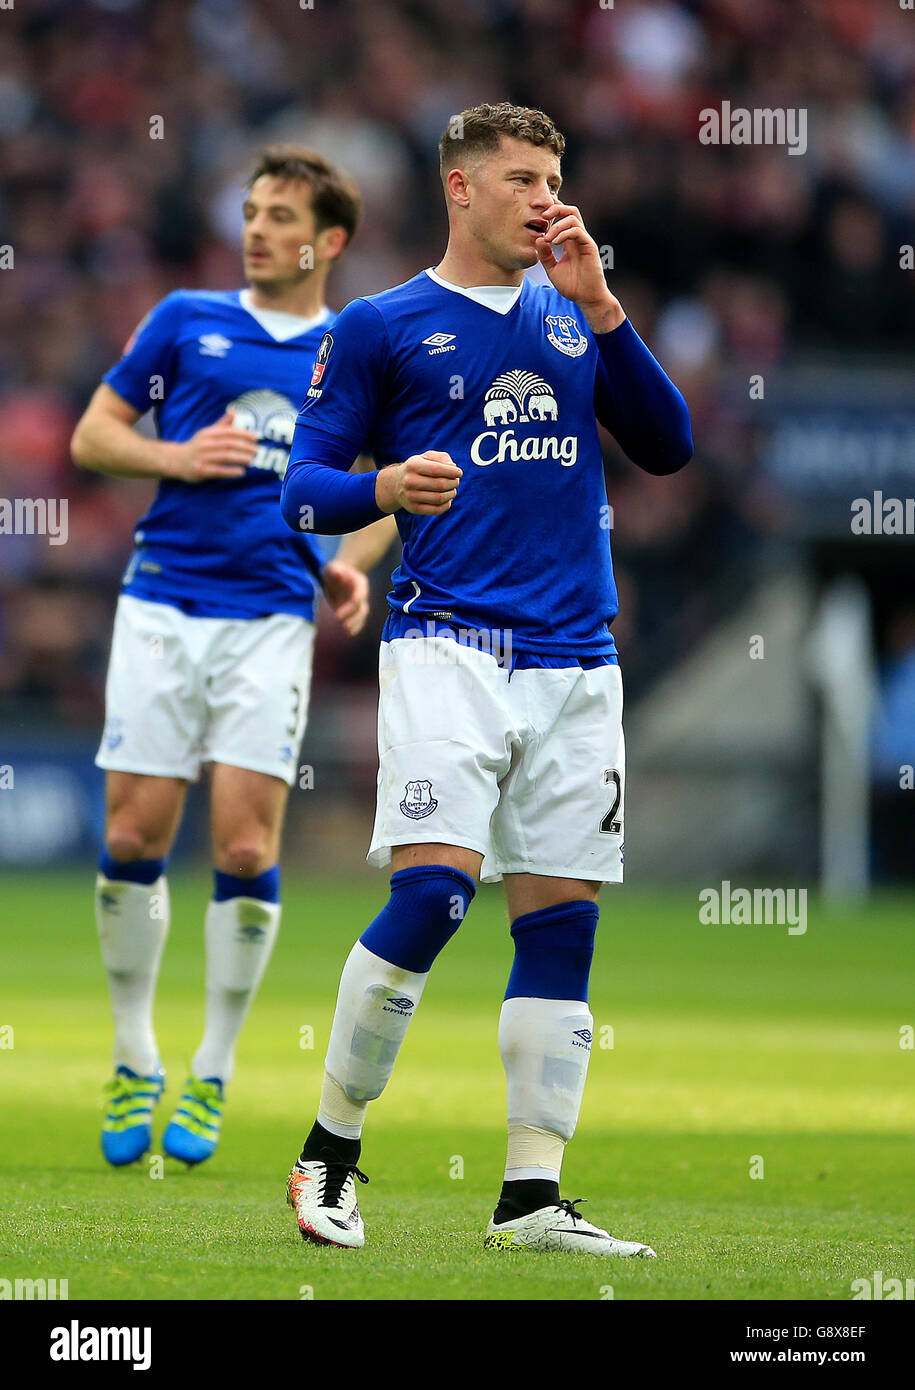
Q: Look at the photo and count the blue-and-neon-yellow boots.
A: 2